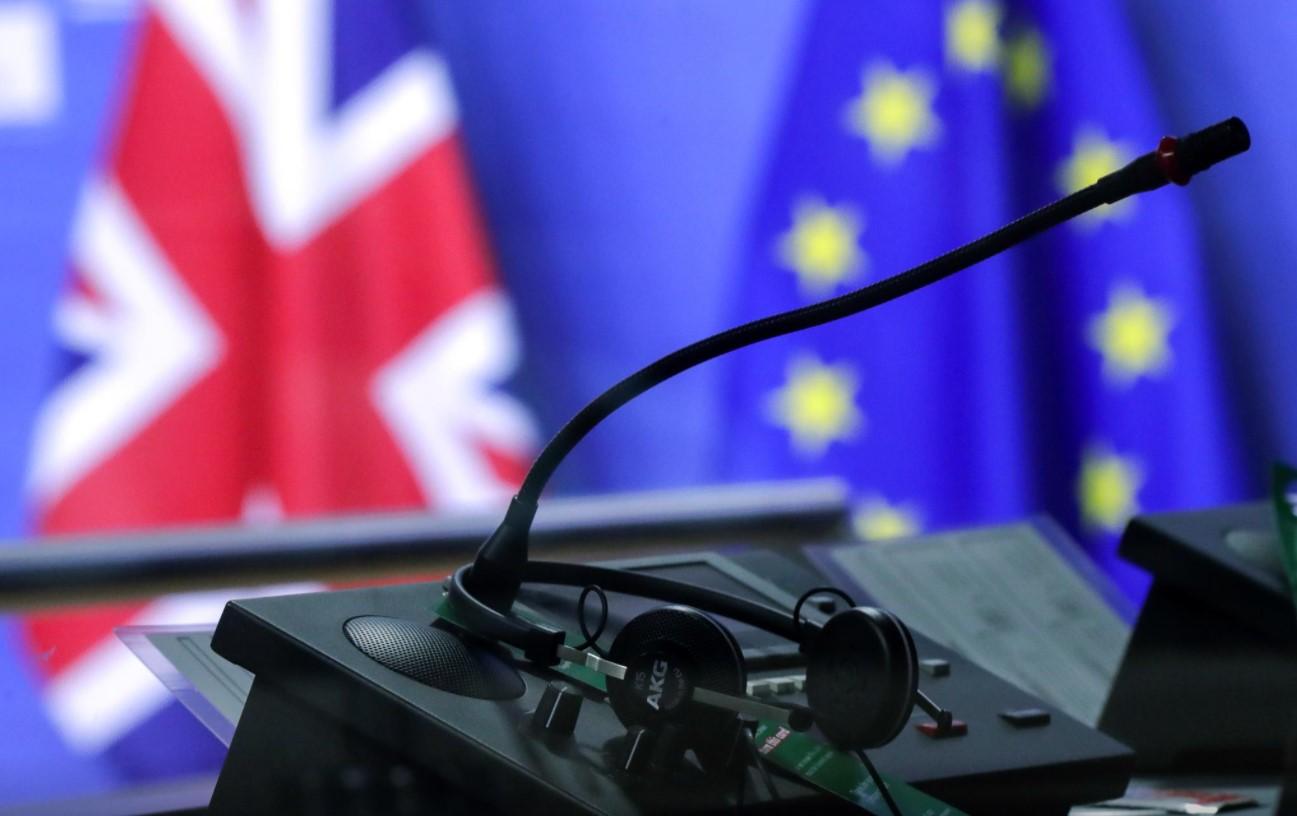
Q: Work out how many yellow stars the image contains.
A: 9